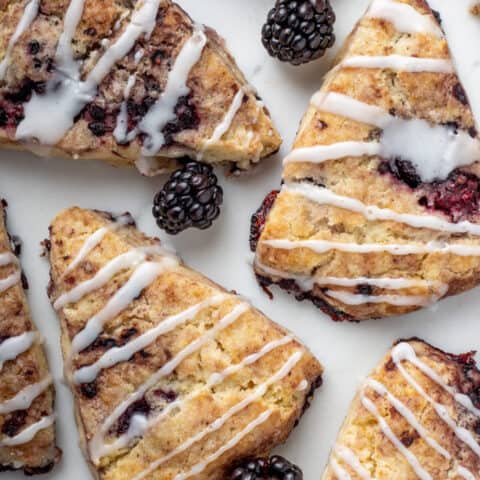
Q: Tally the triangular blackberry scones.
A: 5